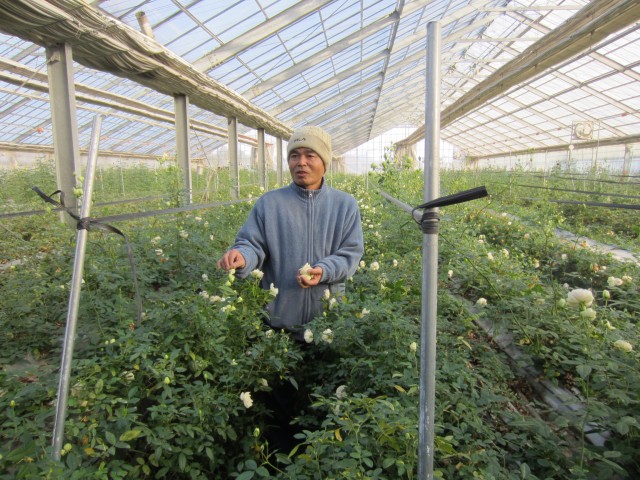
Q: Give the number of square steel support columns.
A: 5